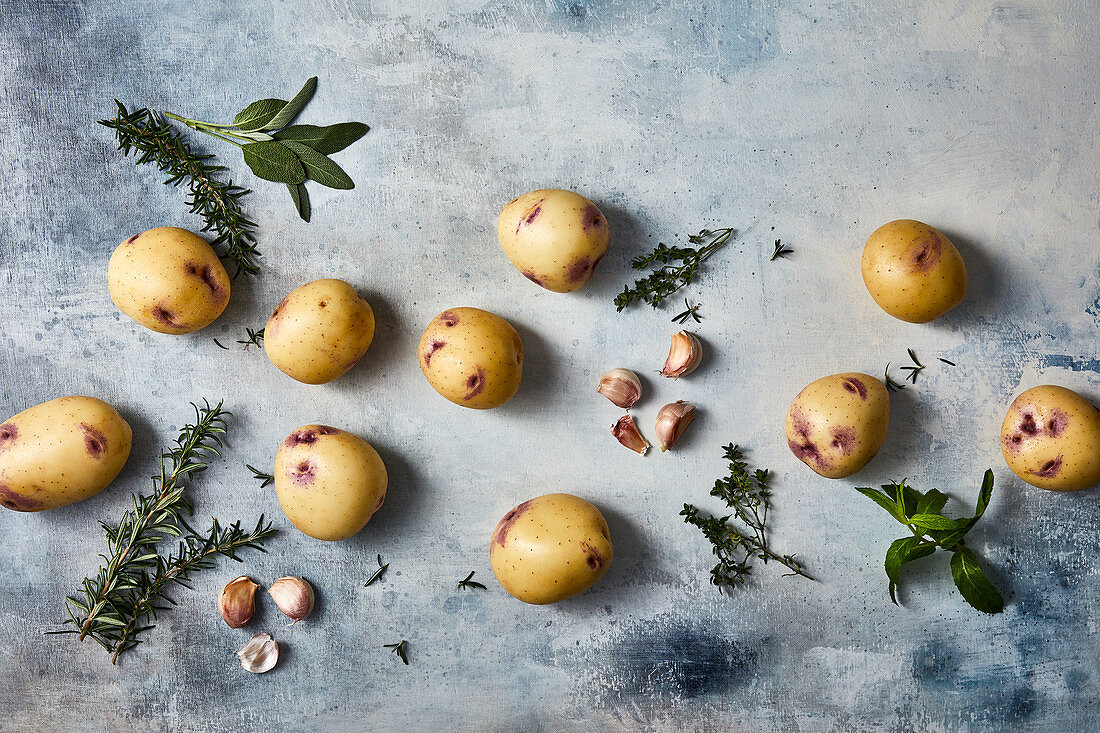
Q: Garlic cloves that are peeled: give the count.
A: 0